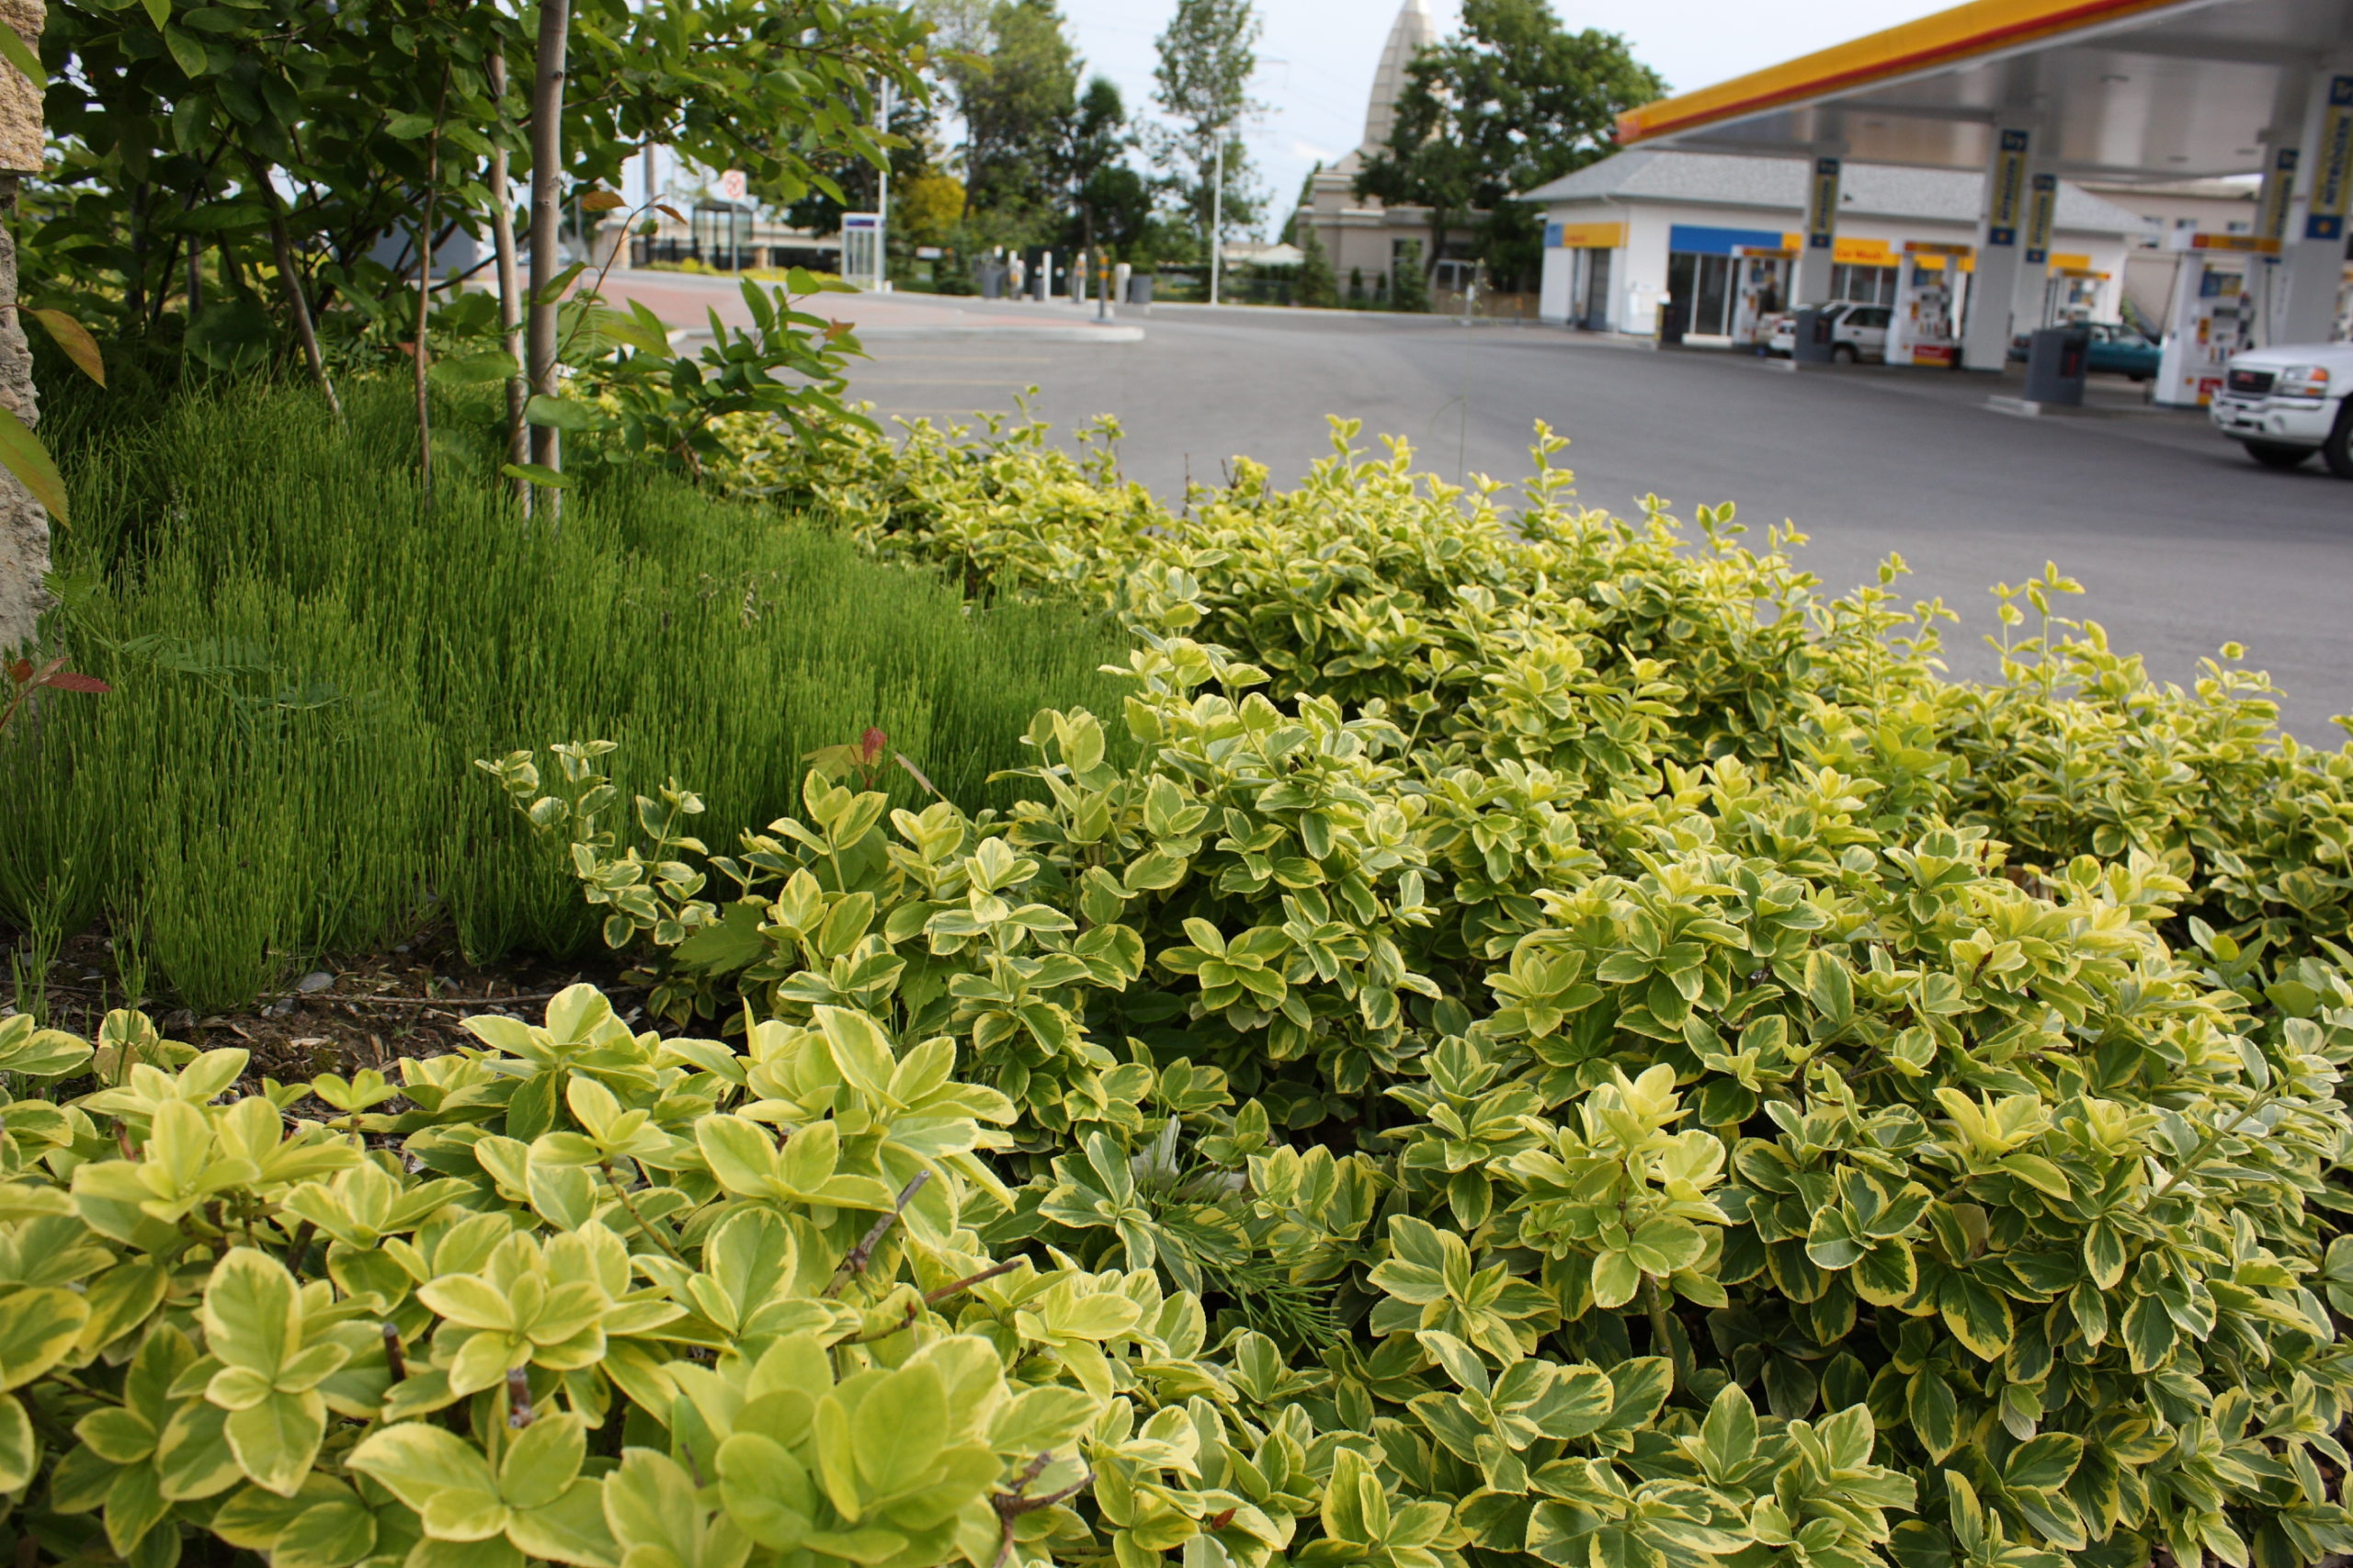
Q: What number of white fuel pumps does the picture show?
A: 4